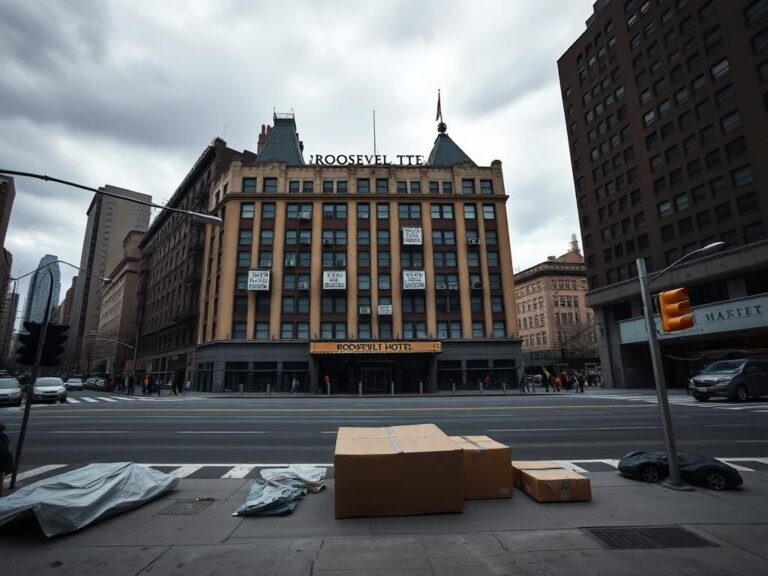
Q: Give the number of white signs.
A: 5